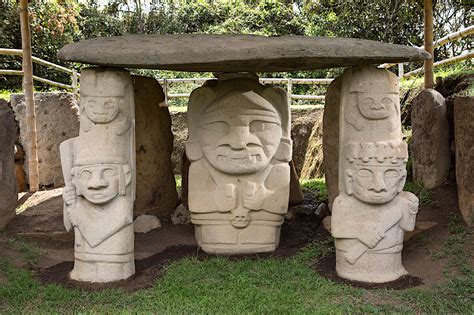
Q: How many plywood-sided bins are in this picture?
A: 0